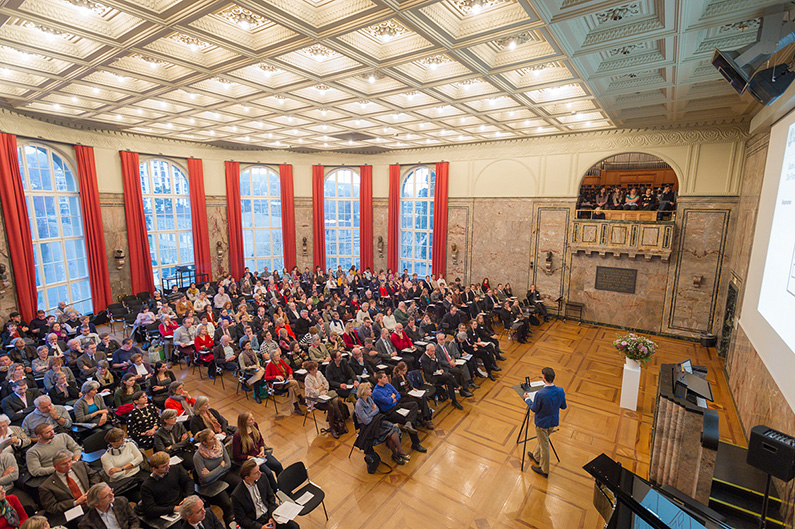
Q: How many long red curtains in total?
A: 10